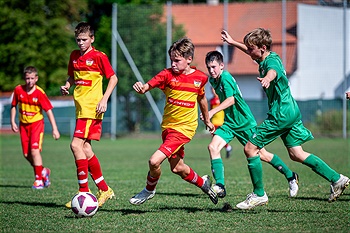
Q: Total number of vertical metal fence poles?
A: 5